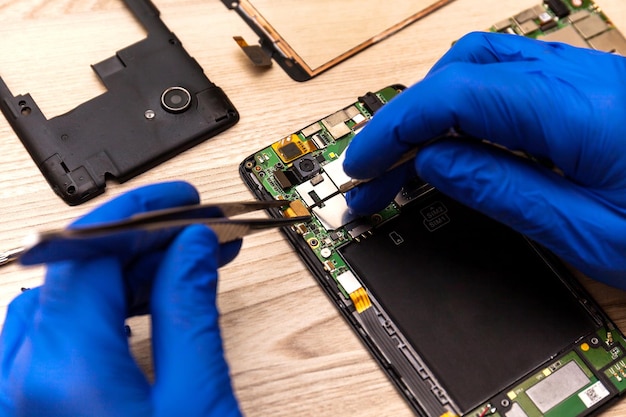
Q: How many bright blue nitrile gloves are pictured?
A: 2